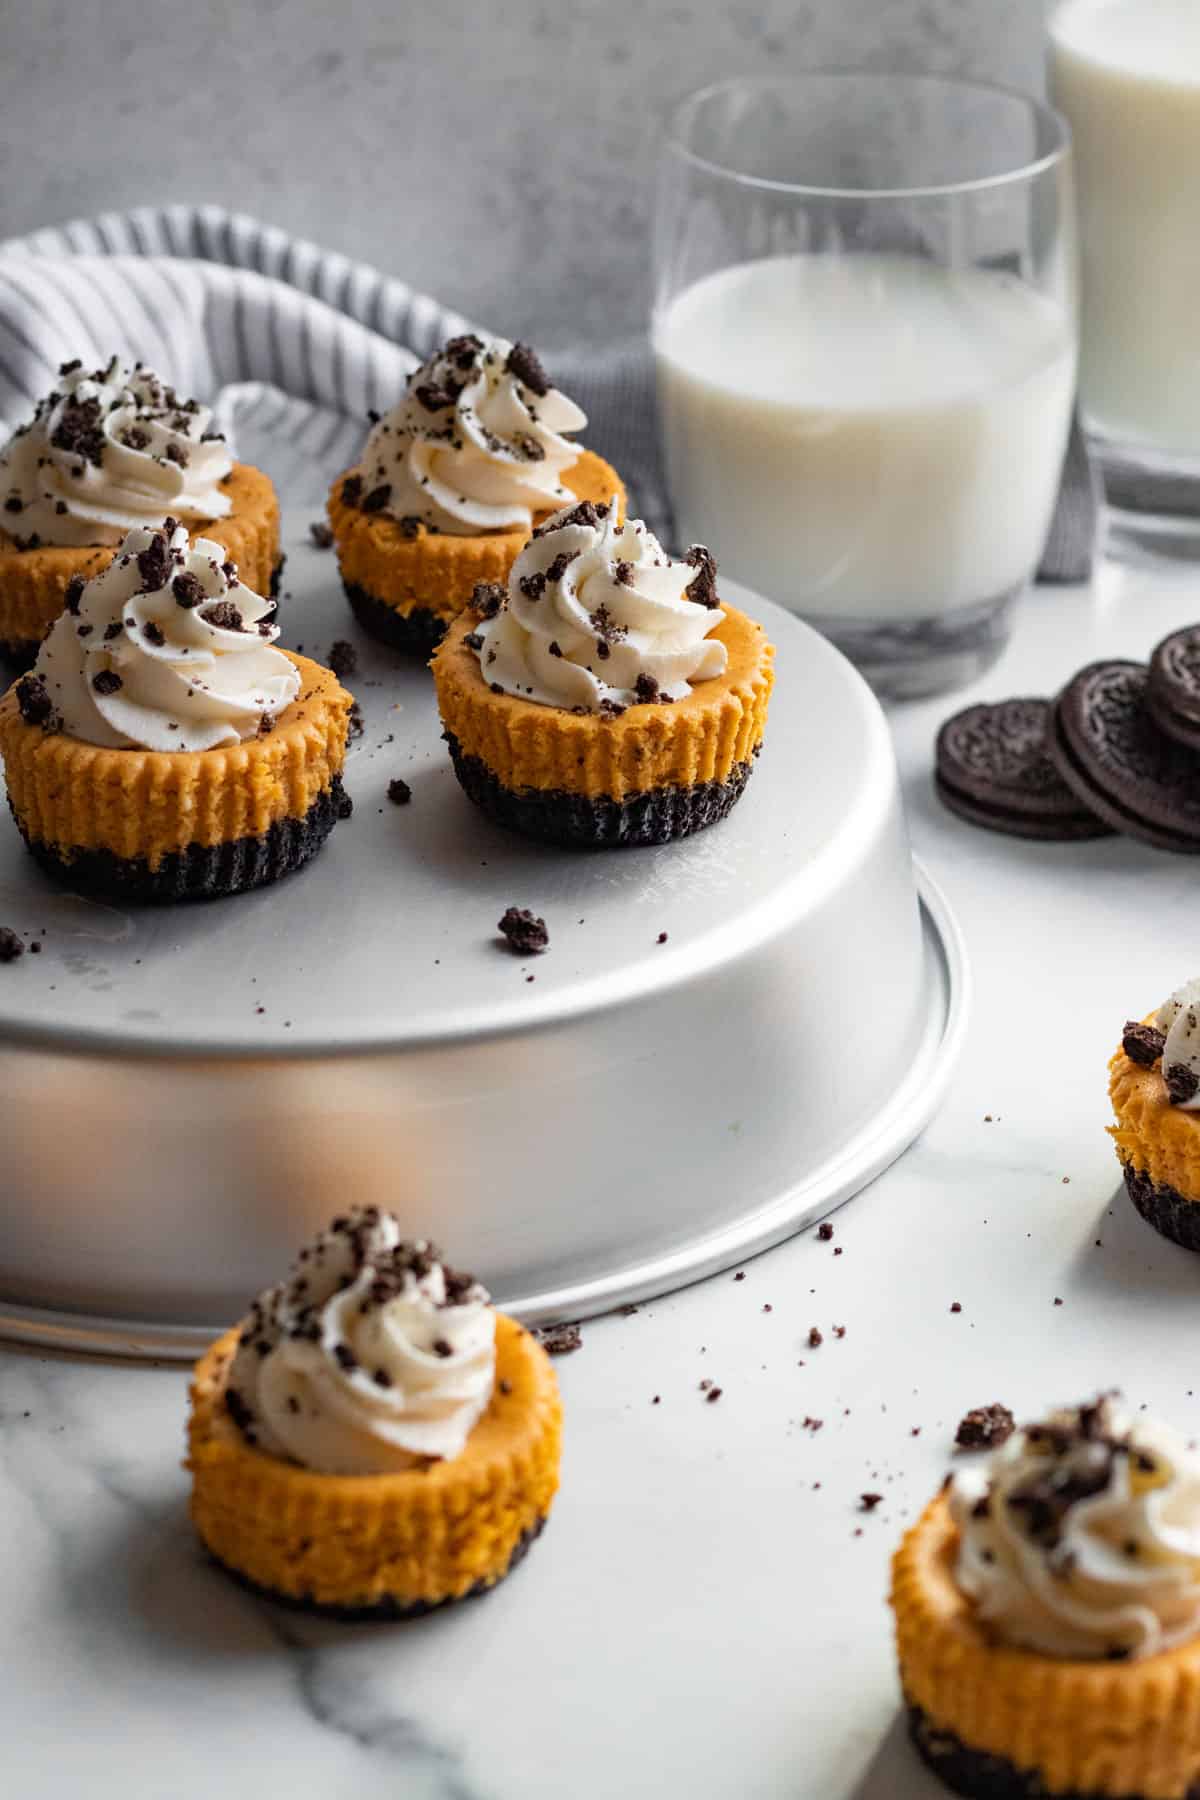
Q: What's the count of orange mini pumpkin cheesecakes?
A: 7